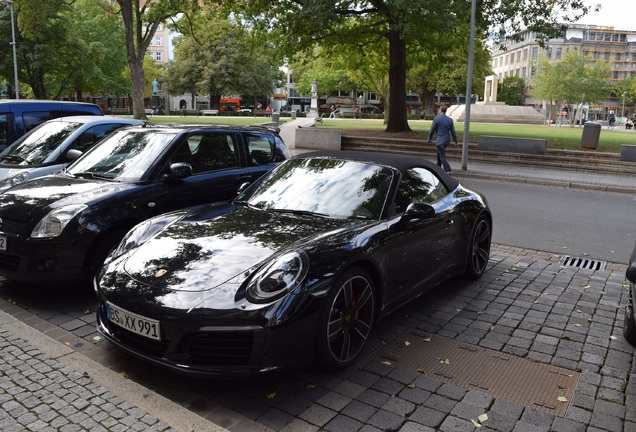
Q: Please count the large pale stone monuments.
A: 1